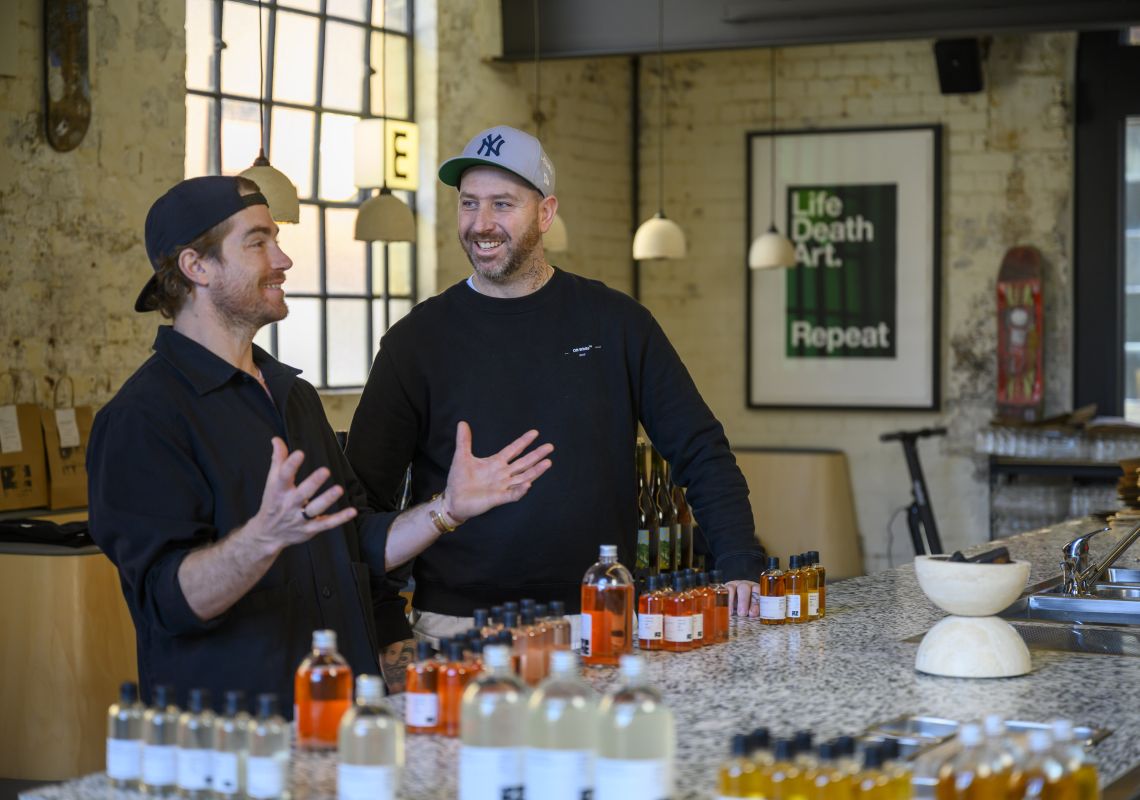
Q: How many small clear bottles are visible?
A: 5